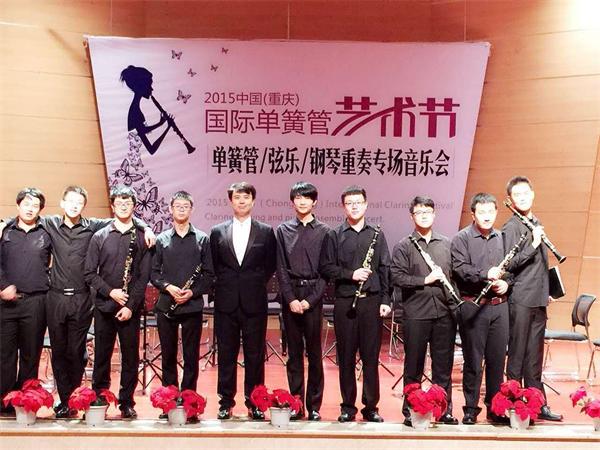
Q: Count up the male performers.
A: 10